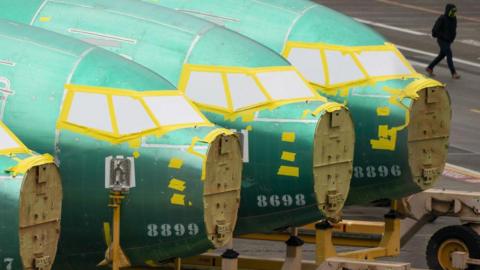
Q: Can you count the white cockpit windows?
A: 10